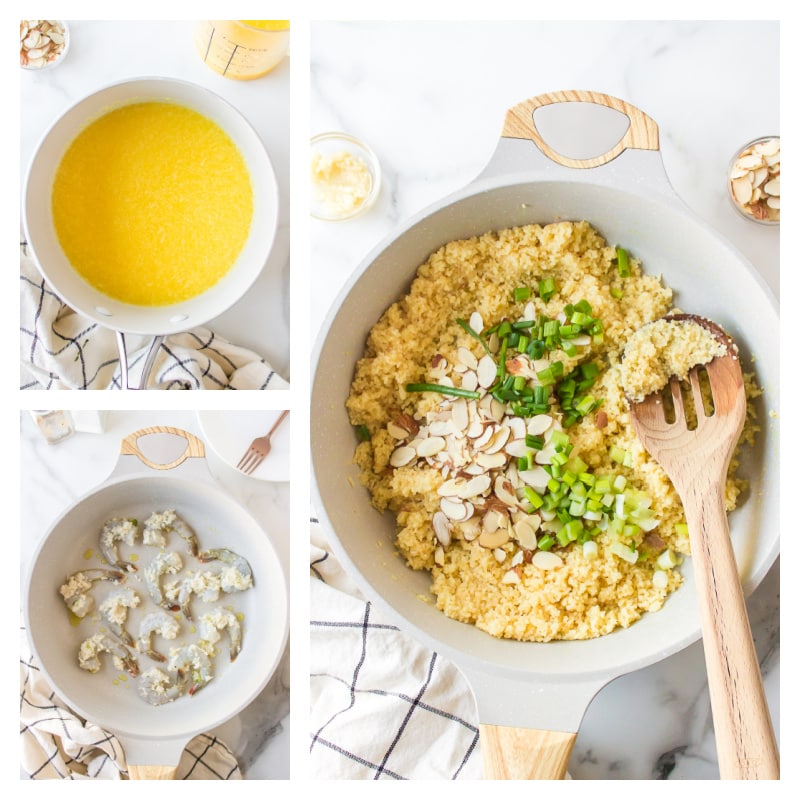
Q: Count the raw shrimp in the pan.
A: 12